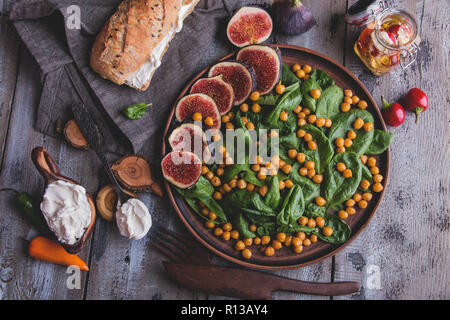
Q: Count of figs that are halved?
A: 7